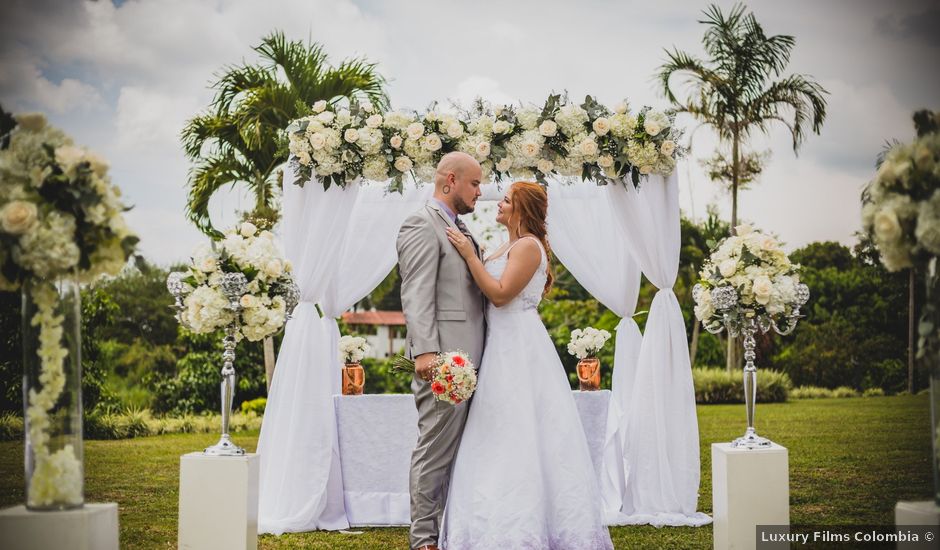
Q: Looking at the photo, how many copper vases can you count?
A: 2